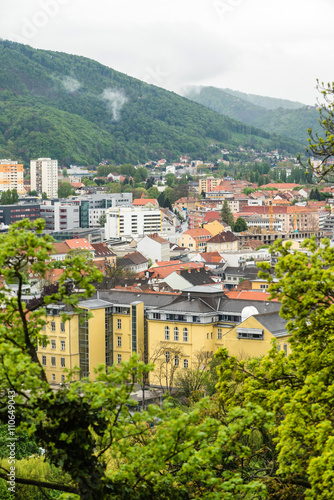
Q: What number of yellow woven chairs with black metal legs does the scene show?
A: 0